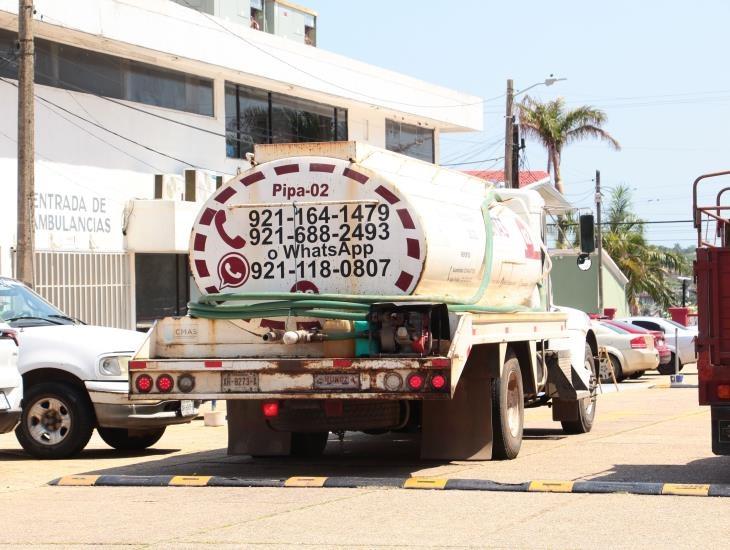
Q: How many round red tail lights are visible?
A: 4